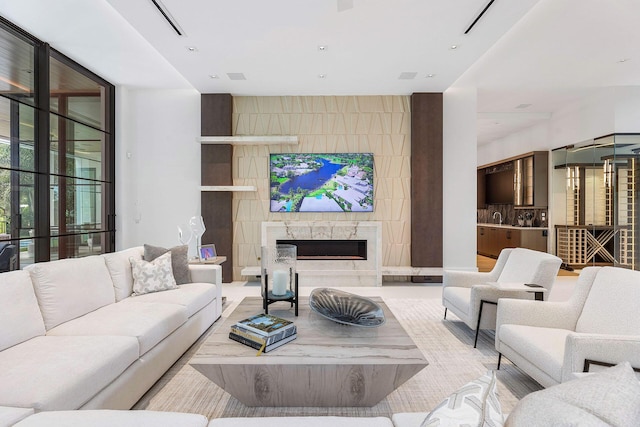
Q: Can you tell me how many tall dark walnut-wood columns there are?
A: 2